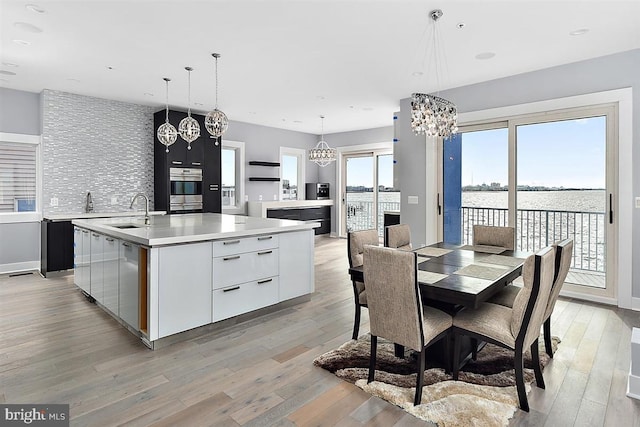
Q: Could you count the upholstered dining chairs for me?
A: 6